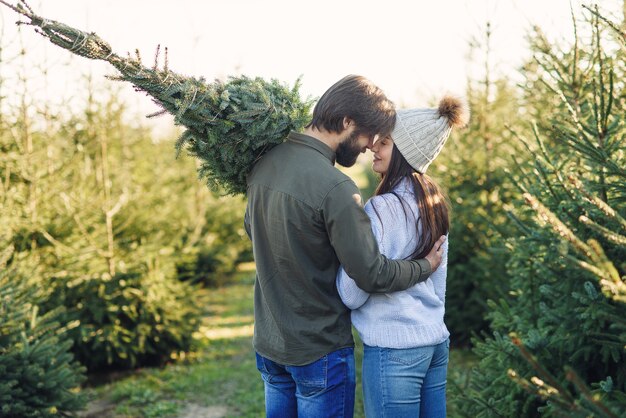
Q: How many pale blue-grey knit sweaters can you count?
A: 1